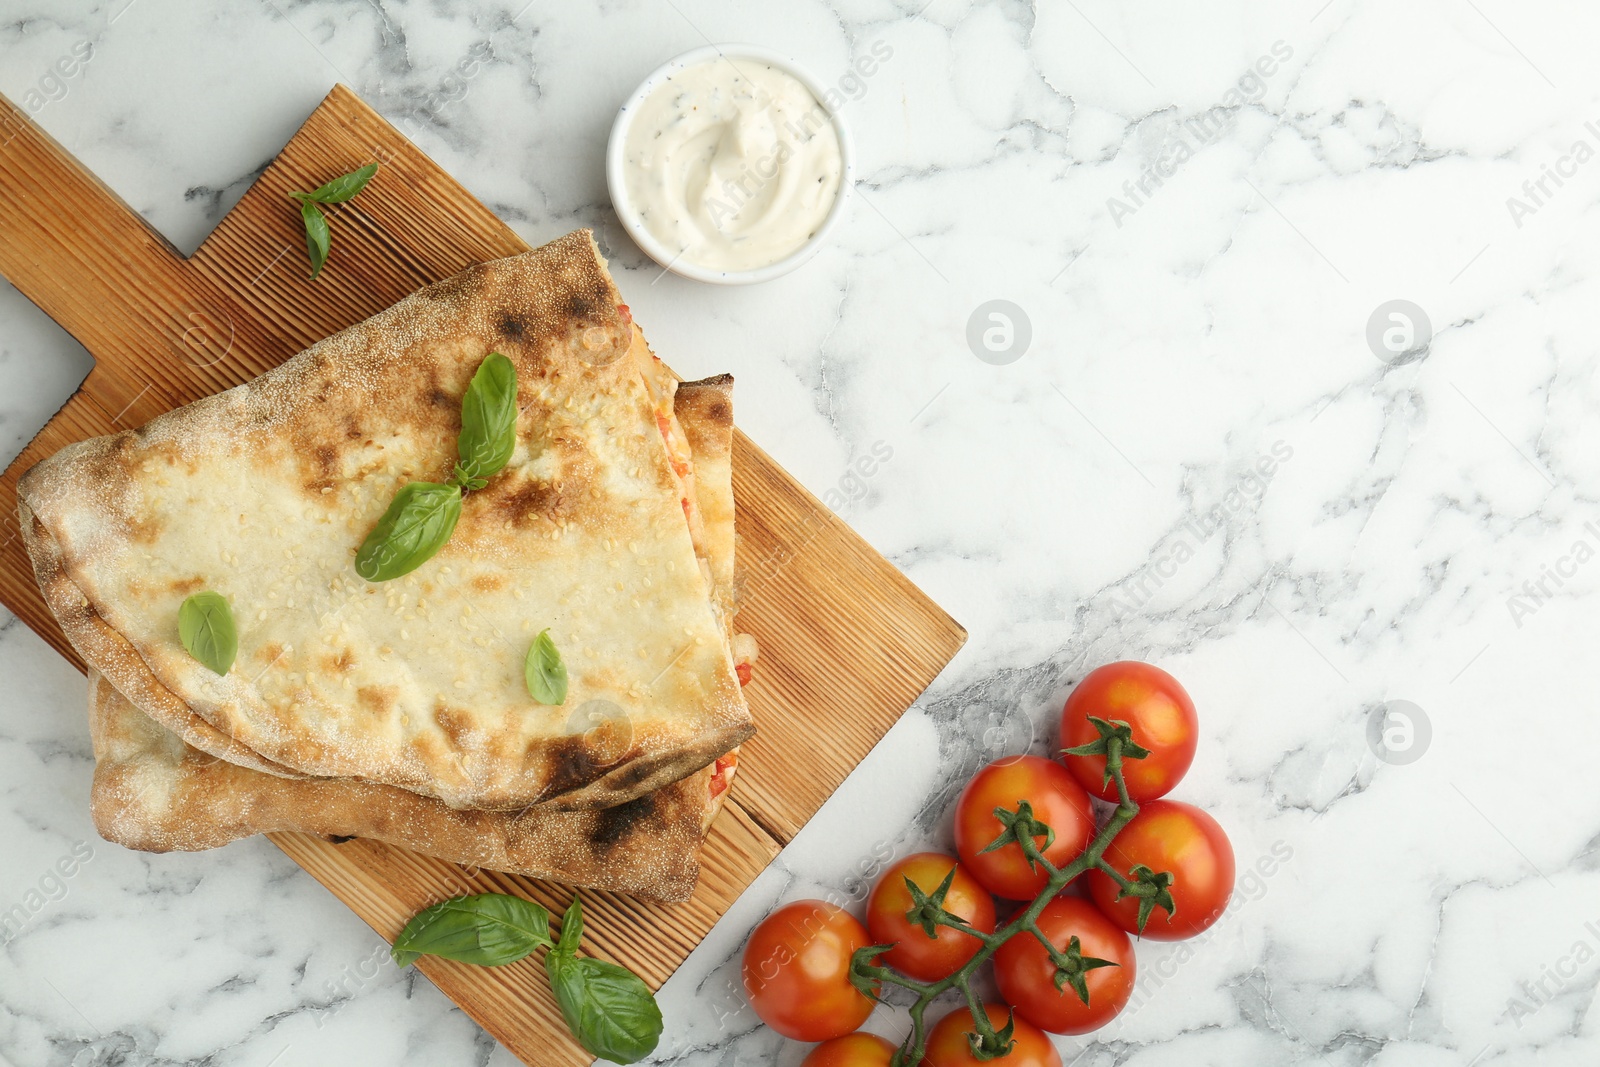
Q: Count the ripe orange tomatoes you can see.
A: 8